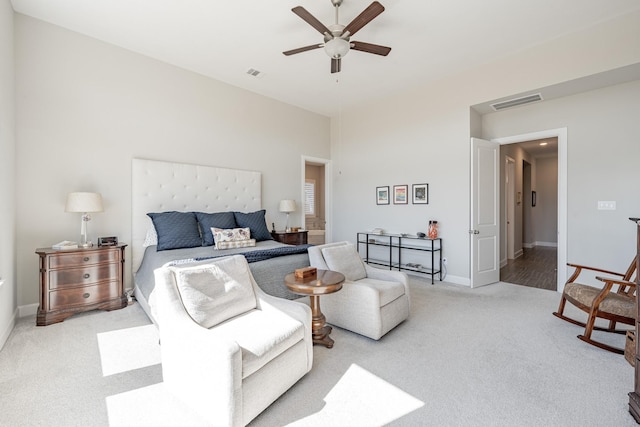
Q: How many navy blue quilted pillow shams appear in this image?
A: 3